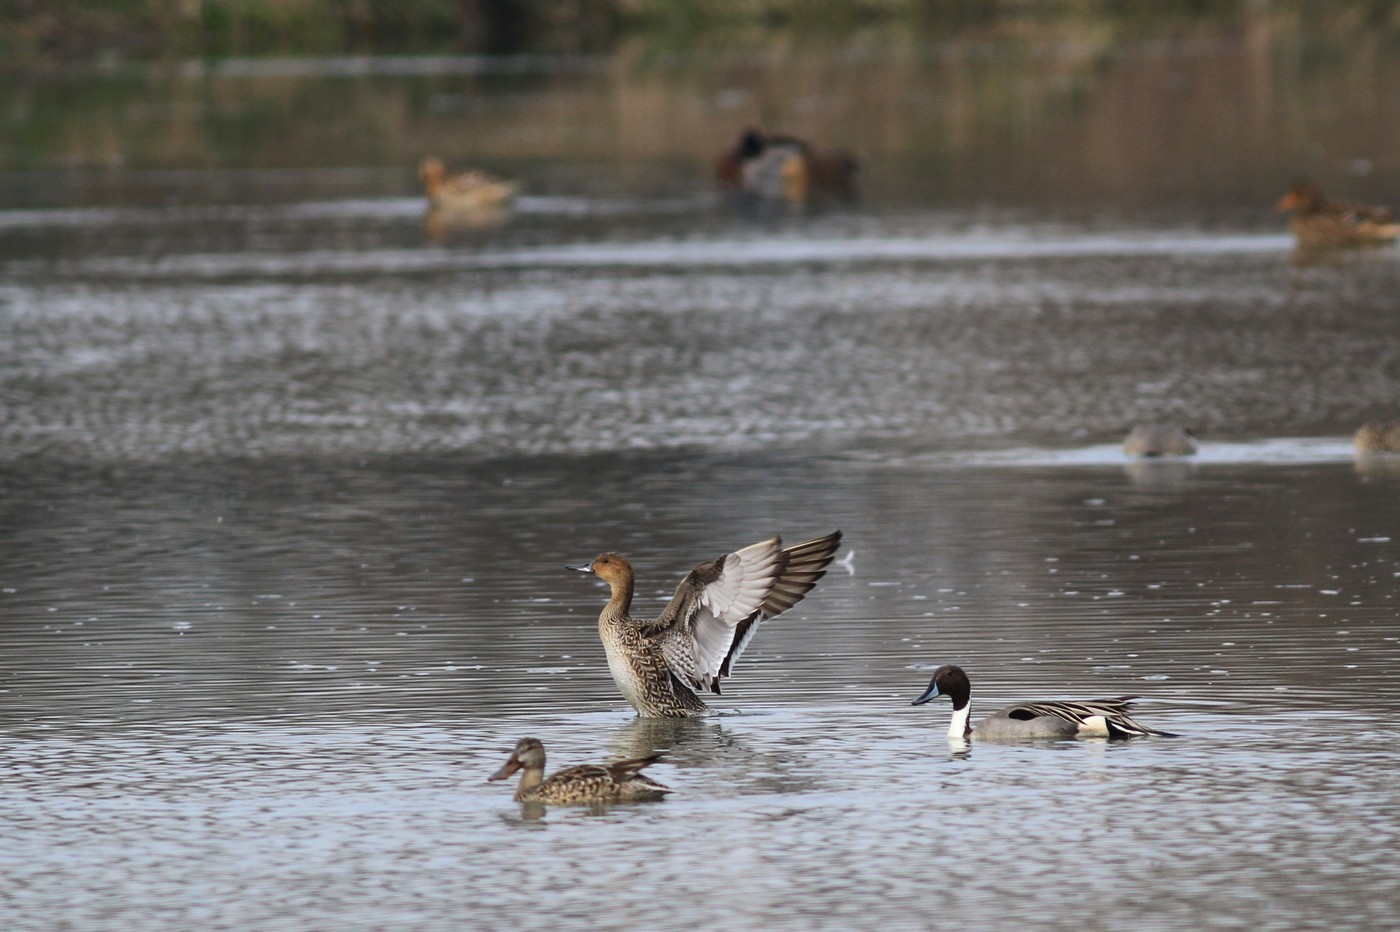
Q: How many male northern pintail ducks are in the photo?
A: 1